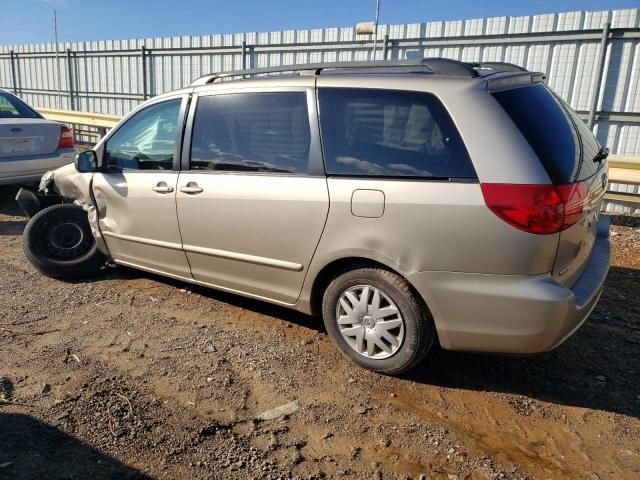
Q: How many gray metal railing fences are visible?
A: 1